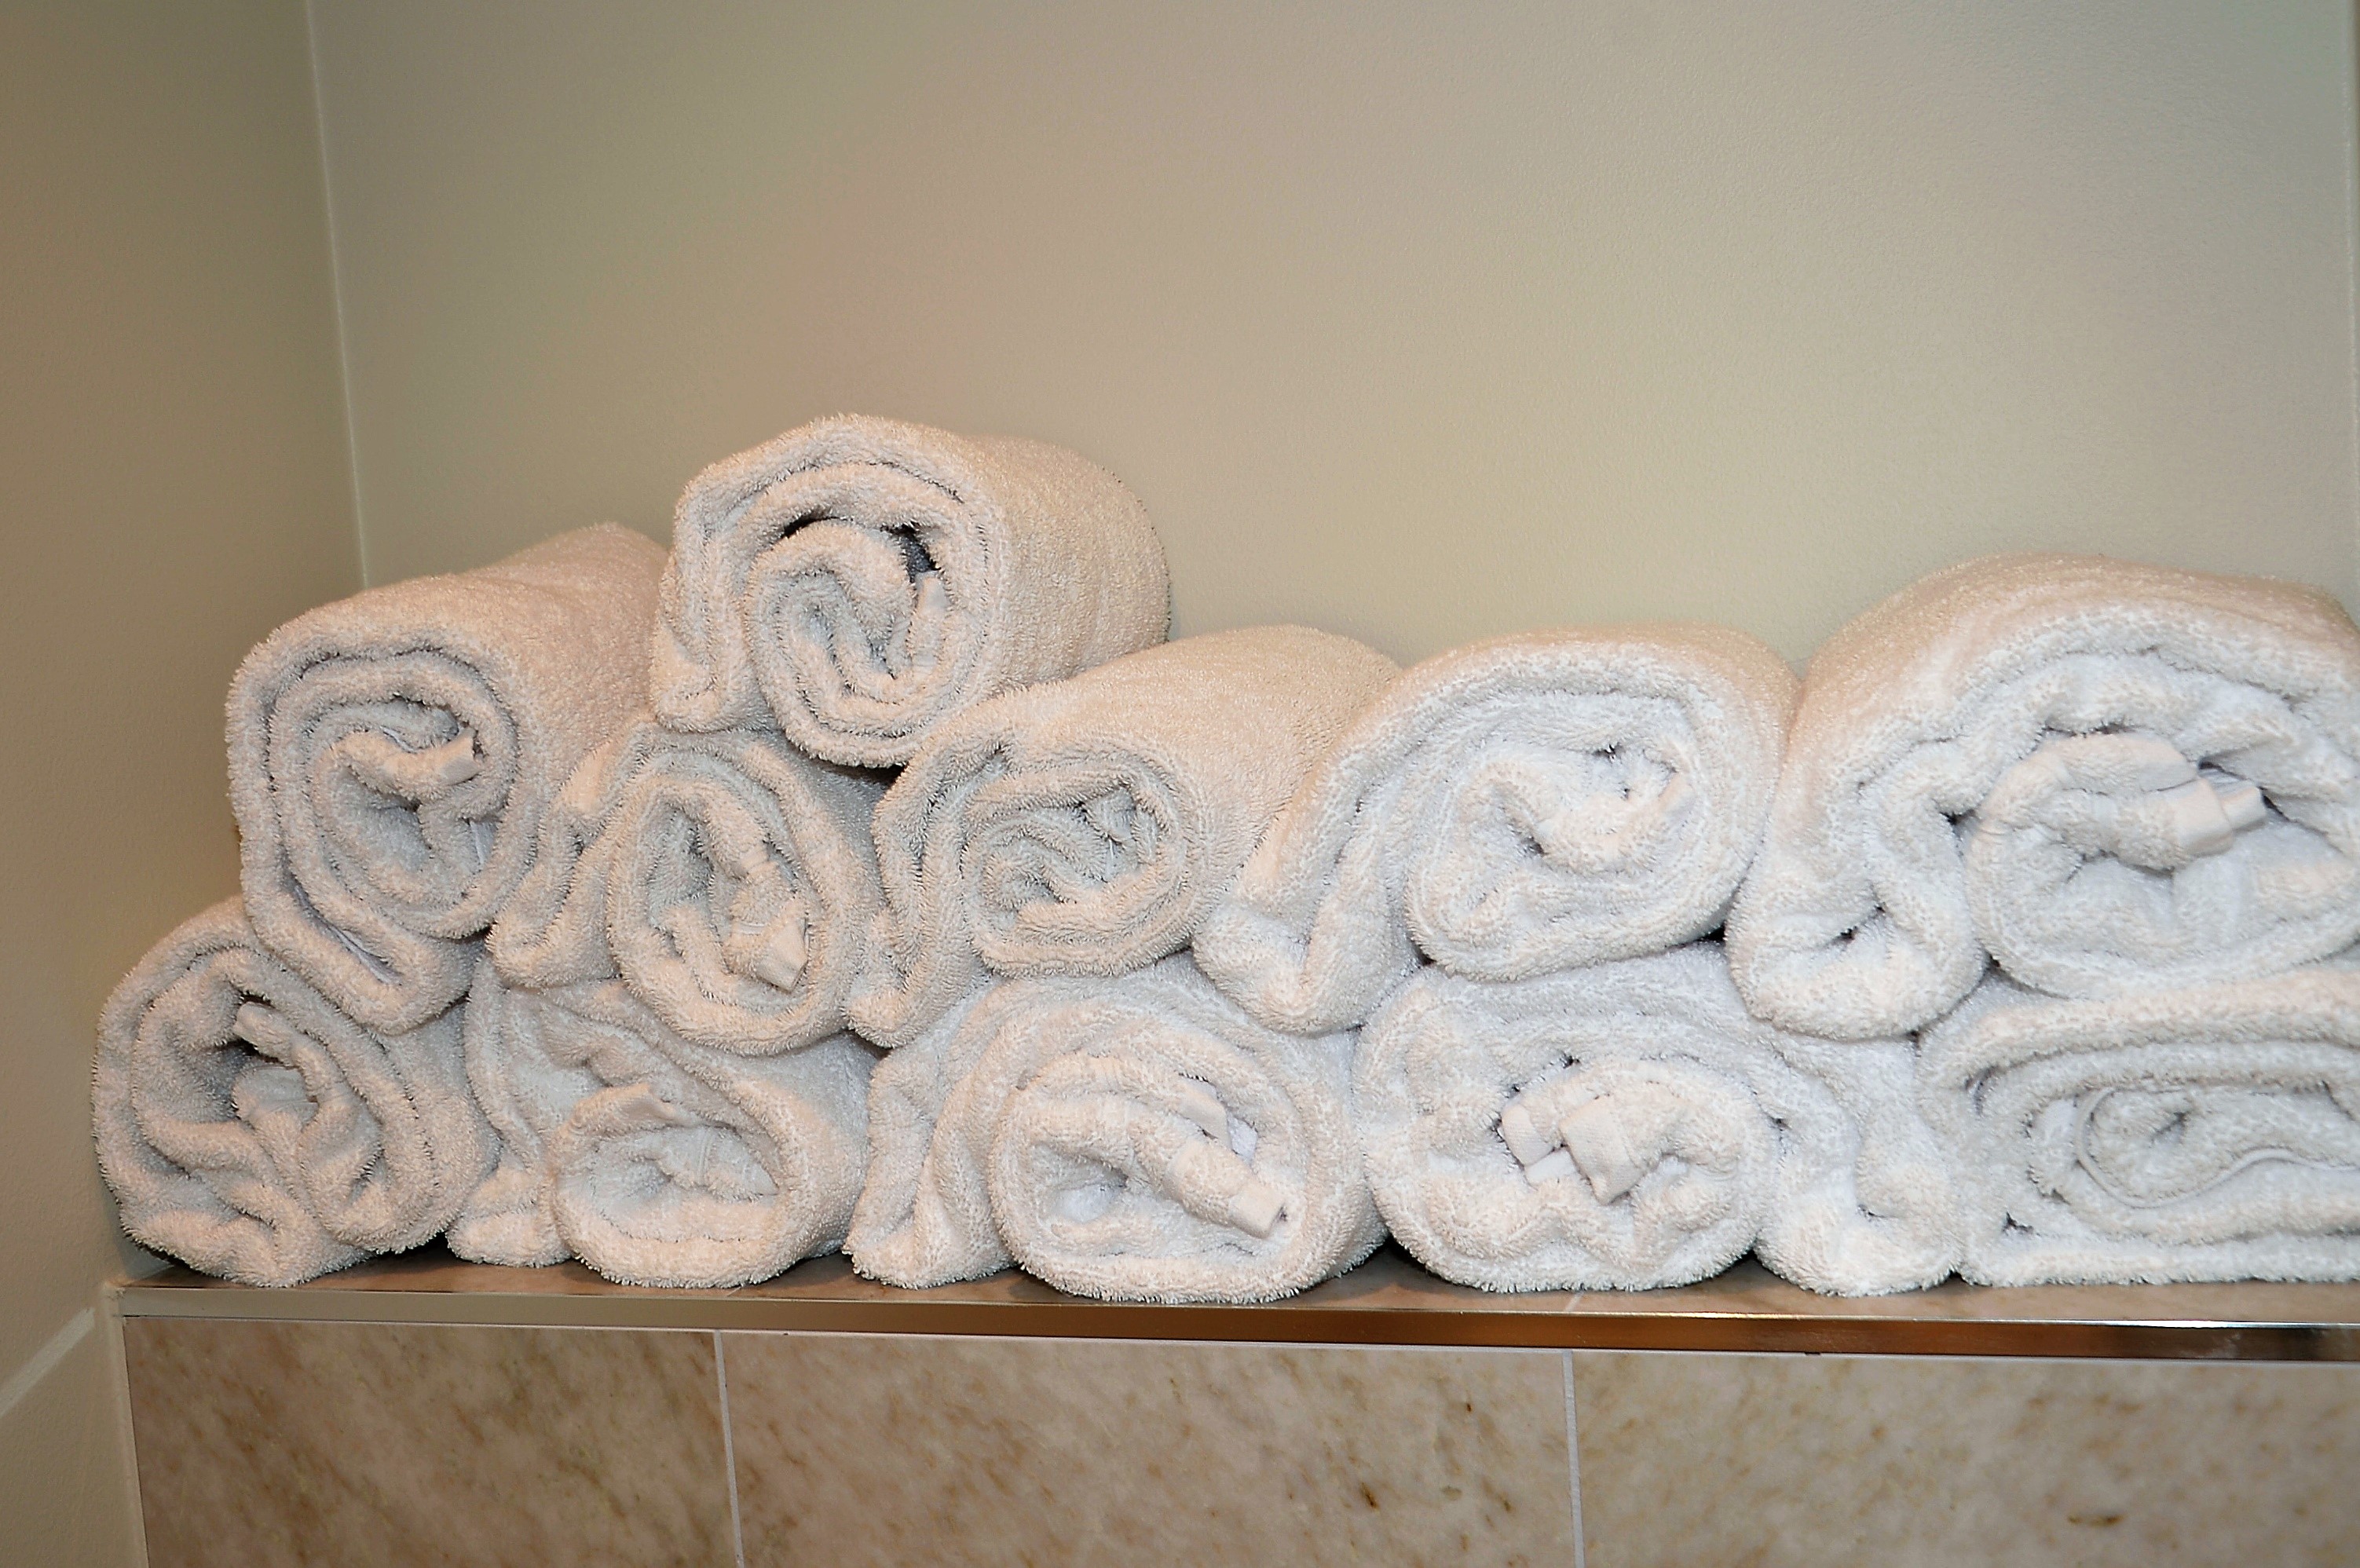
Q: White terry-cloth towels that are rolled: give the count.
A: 11